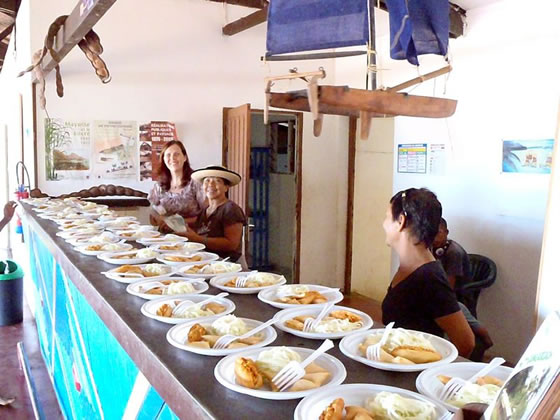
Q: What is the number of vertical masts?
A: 1